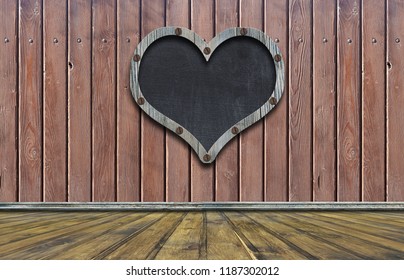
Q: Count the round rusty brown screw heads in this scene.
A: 10